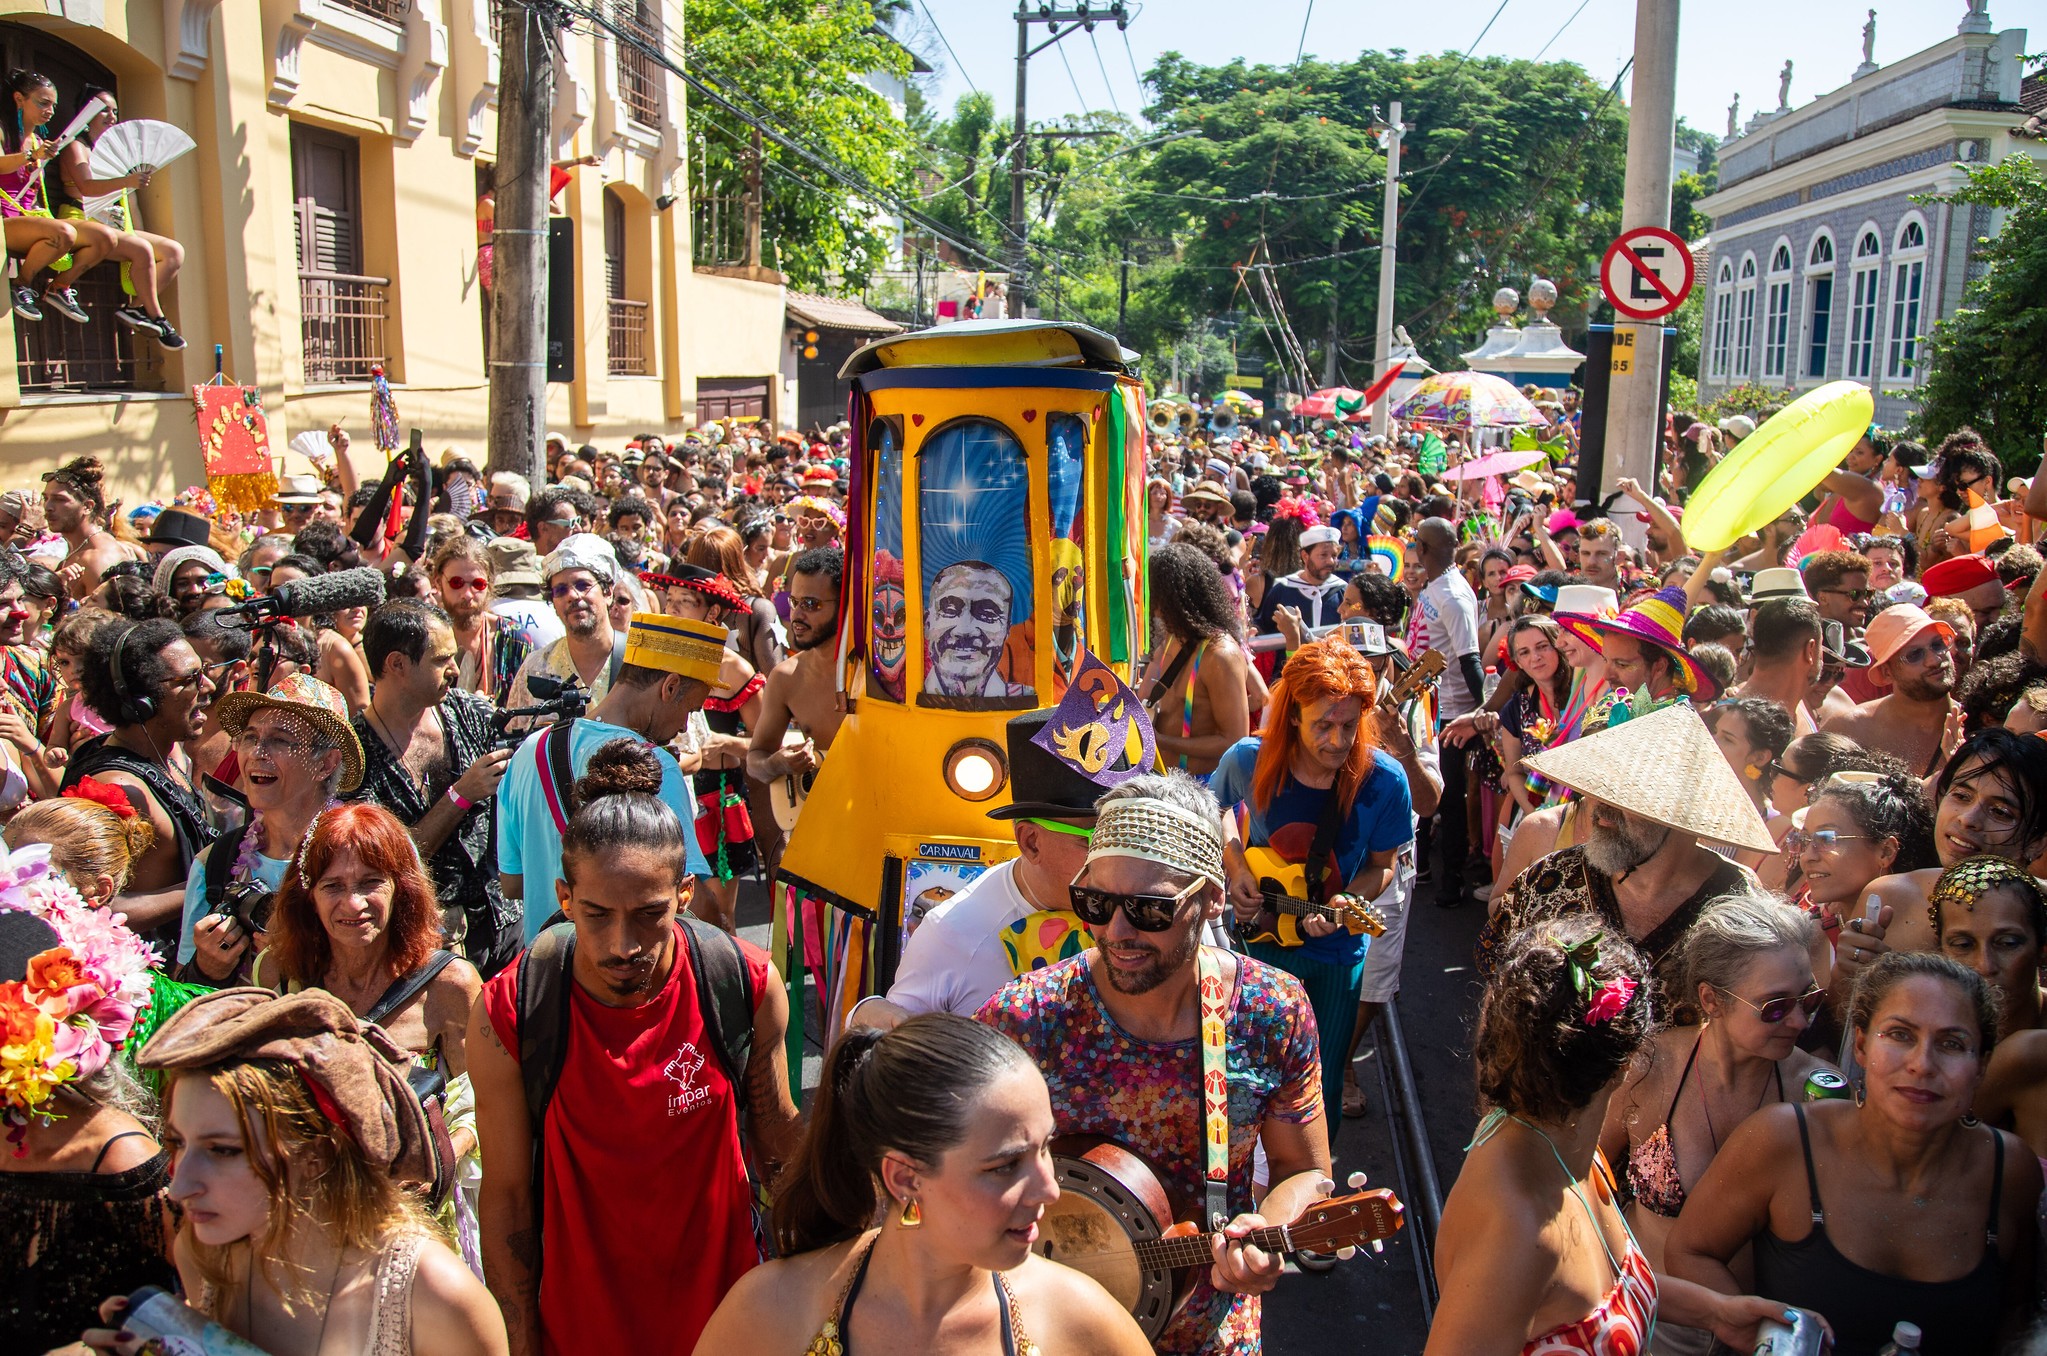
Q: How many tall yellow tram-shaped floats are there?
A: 1